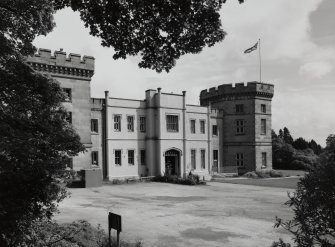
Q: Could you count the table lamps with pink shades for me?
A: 0